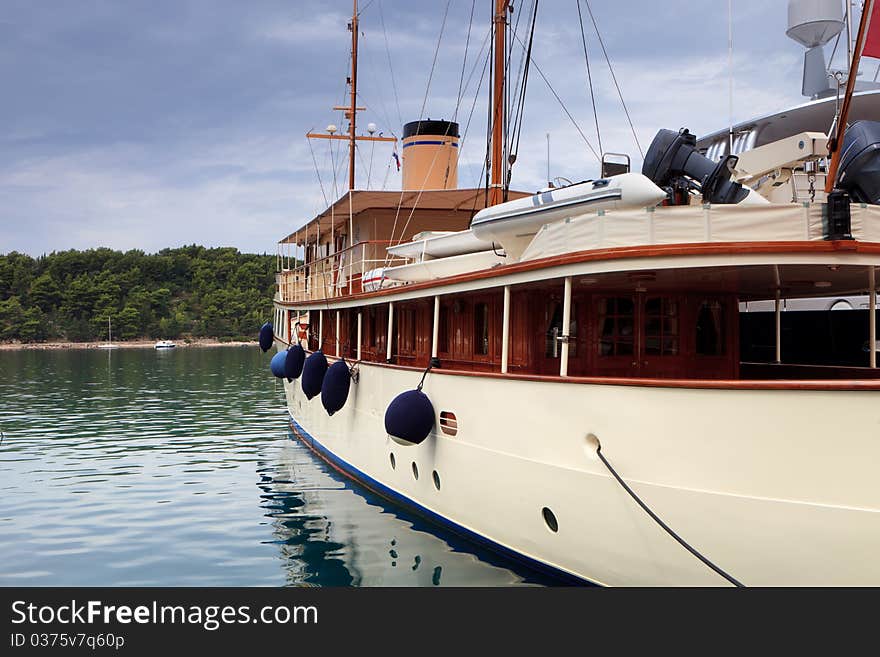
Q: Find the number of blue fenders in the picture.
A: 6